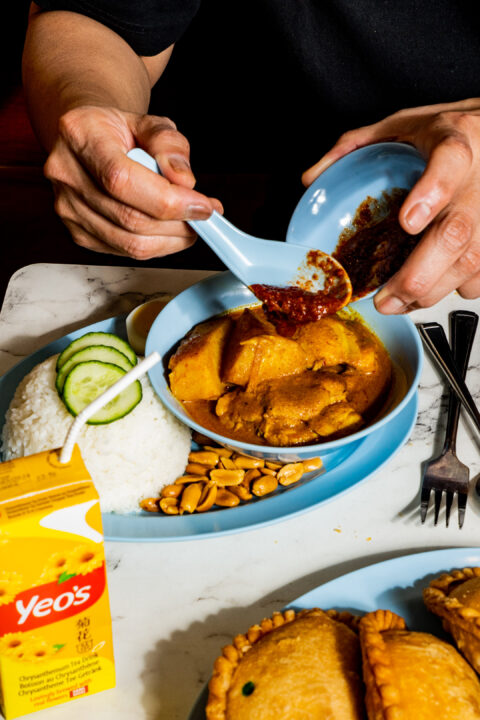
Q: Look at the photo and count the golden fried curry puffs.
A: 3